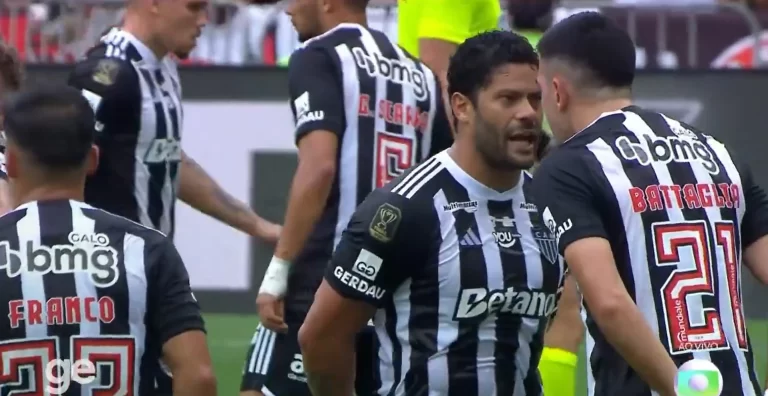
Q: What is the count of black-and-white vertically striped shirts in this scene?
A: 5